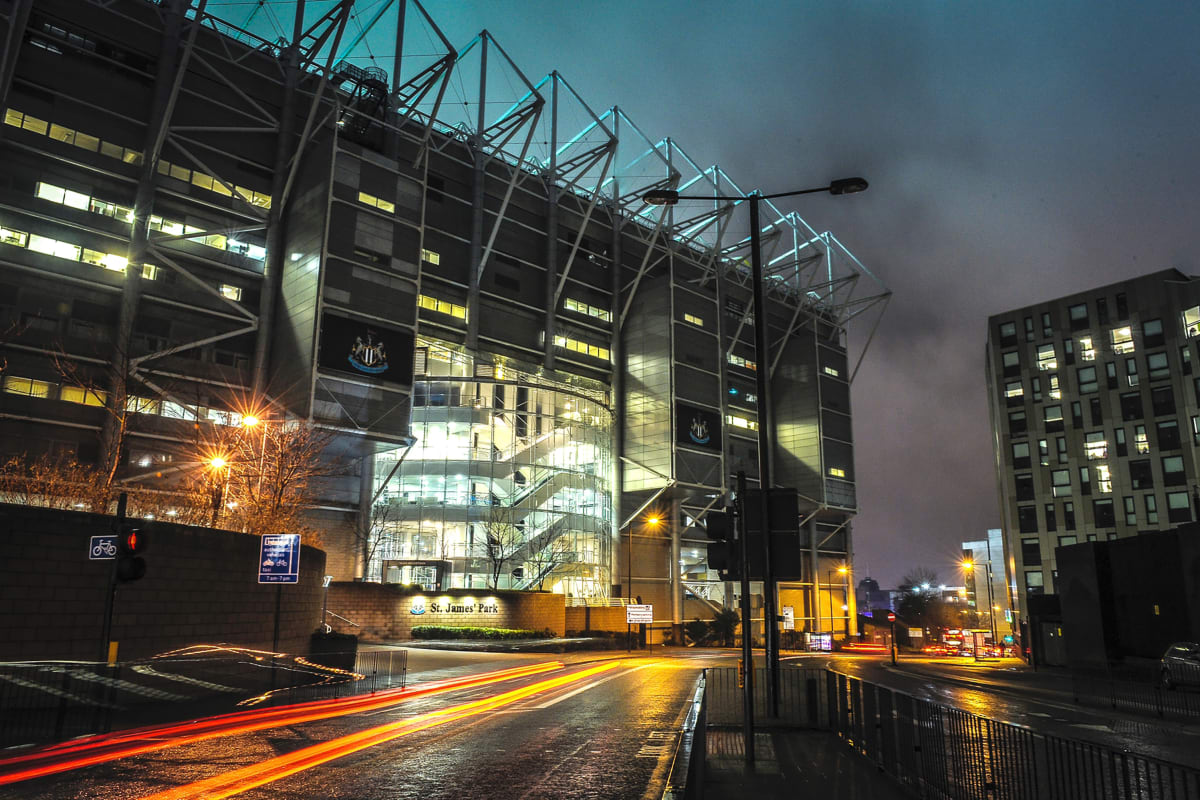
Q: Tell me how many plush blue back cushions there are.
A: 0